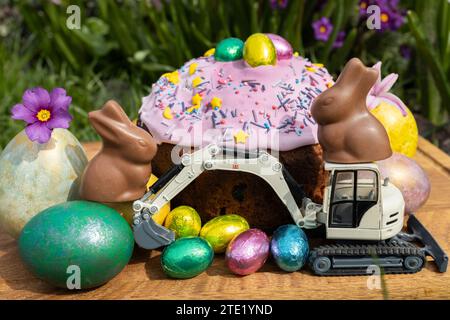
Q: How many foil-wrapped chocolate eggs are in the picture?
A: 8